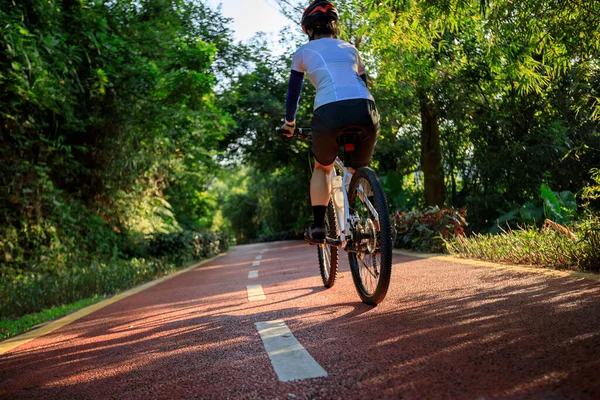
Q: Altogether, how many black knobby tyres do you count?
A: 2